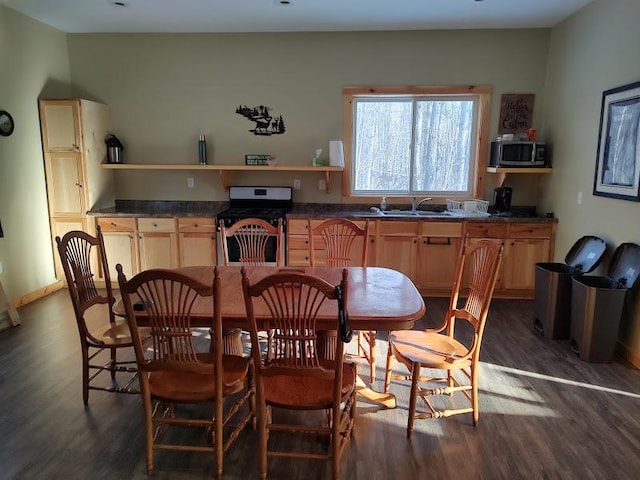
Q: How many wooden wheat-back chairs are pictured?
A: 6